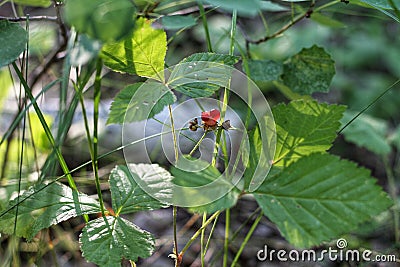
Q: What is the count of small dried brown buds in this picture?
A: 2